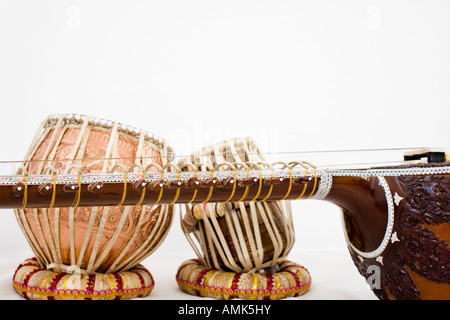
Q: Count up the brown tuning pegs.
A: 13